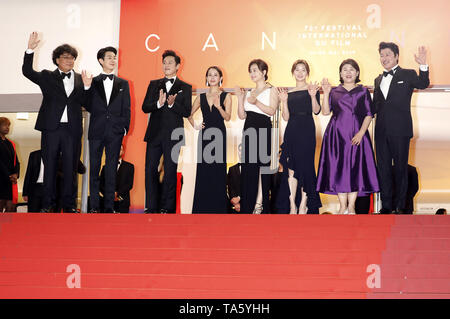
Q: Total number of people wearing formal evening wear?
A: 8